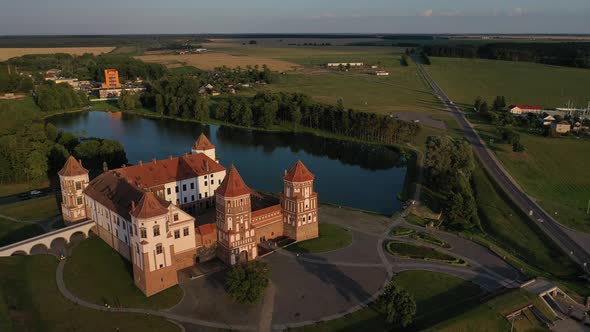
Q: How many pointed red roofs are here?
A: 5